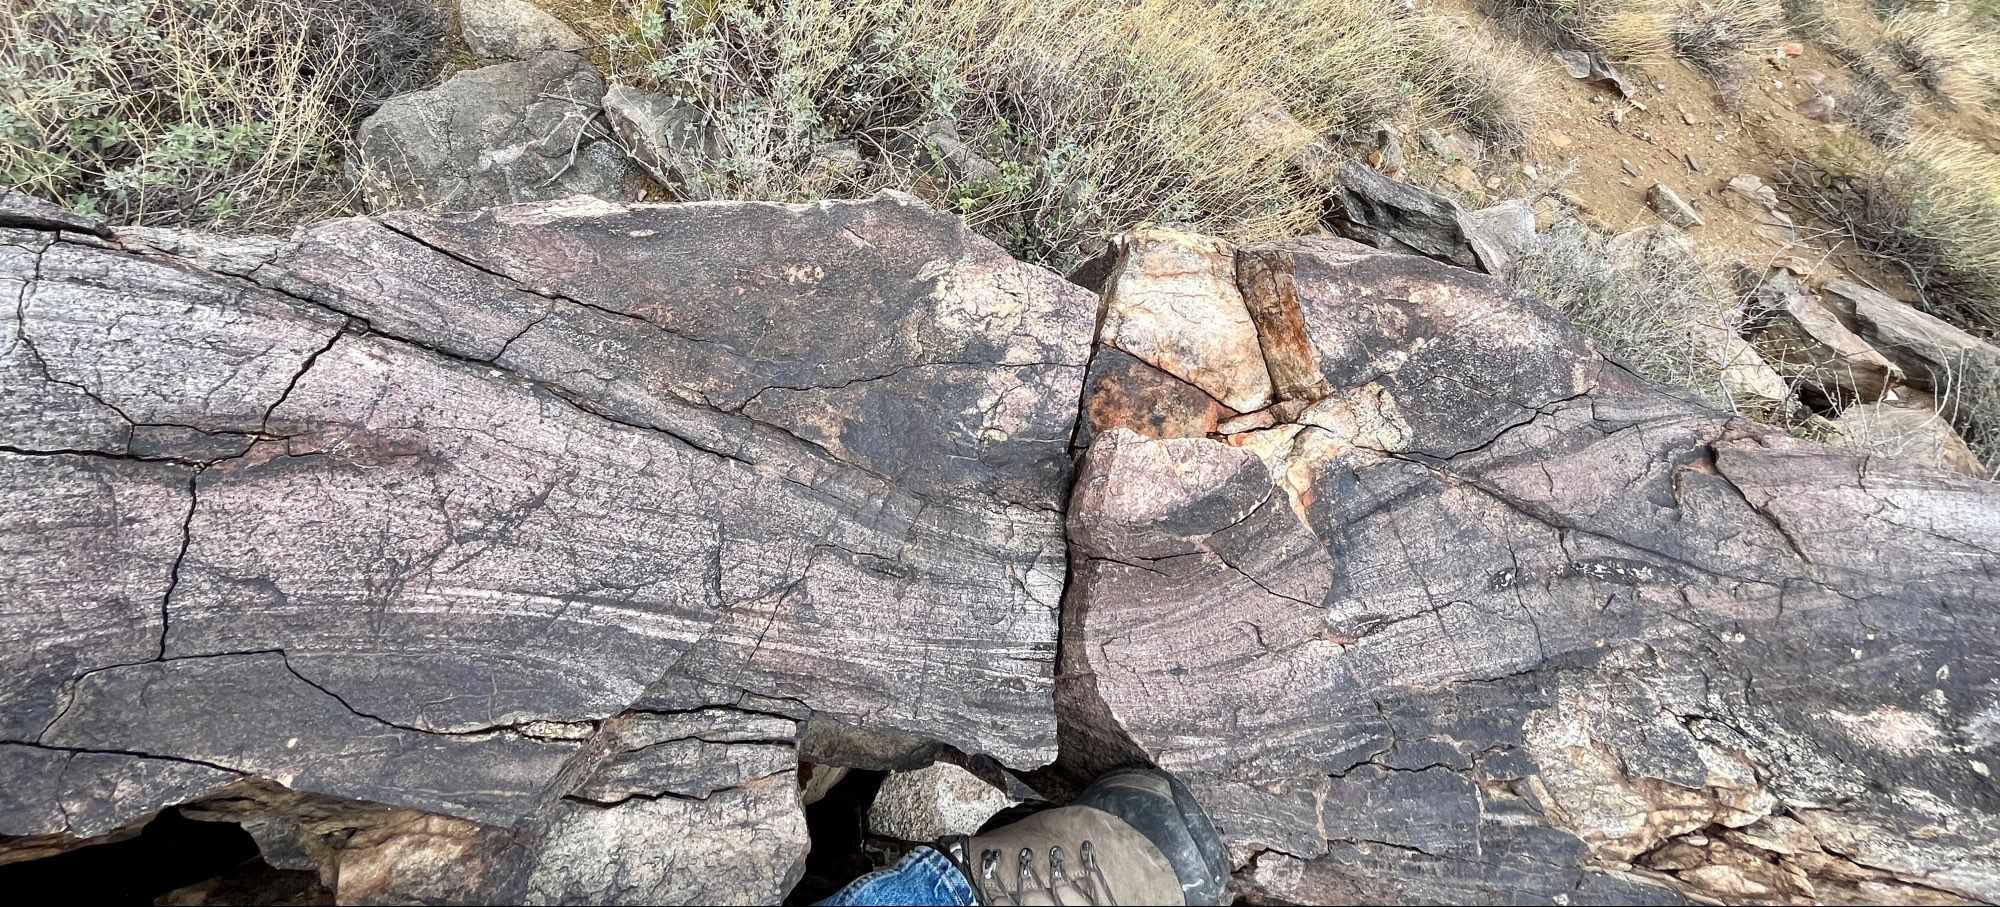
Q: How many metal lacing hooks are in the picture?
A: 4